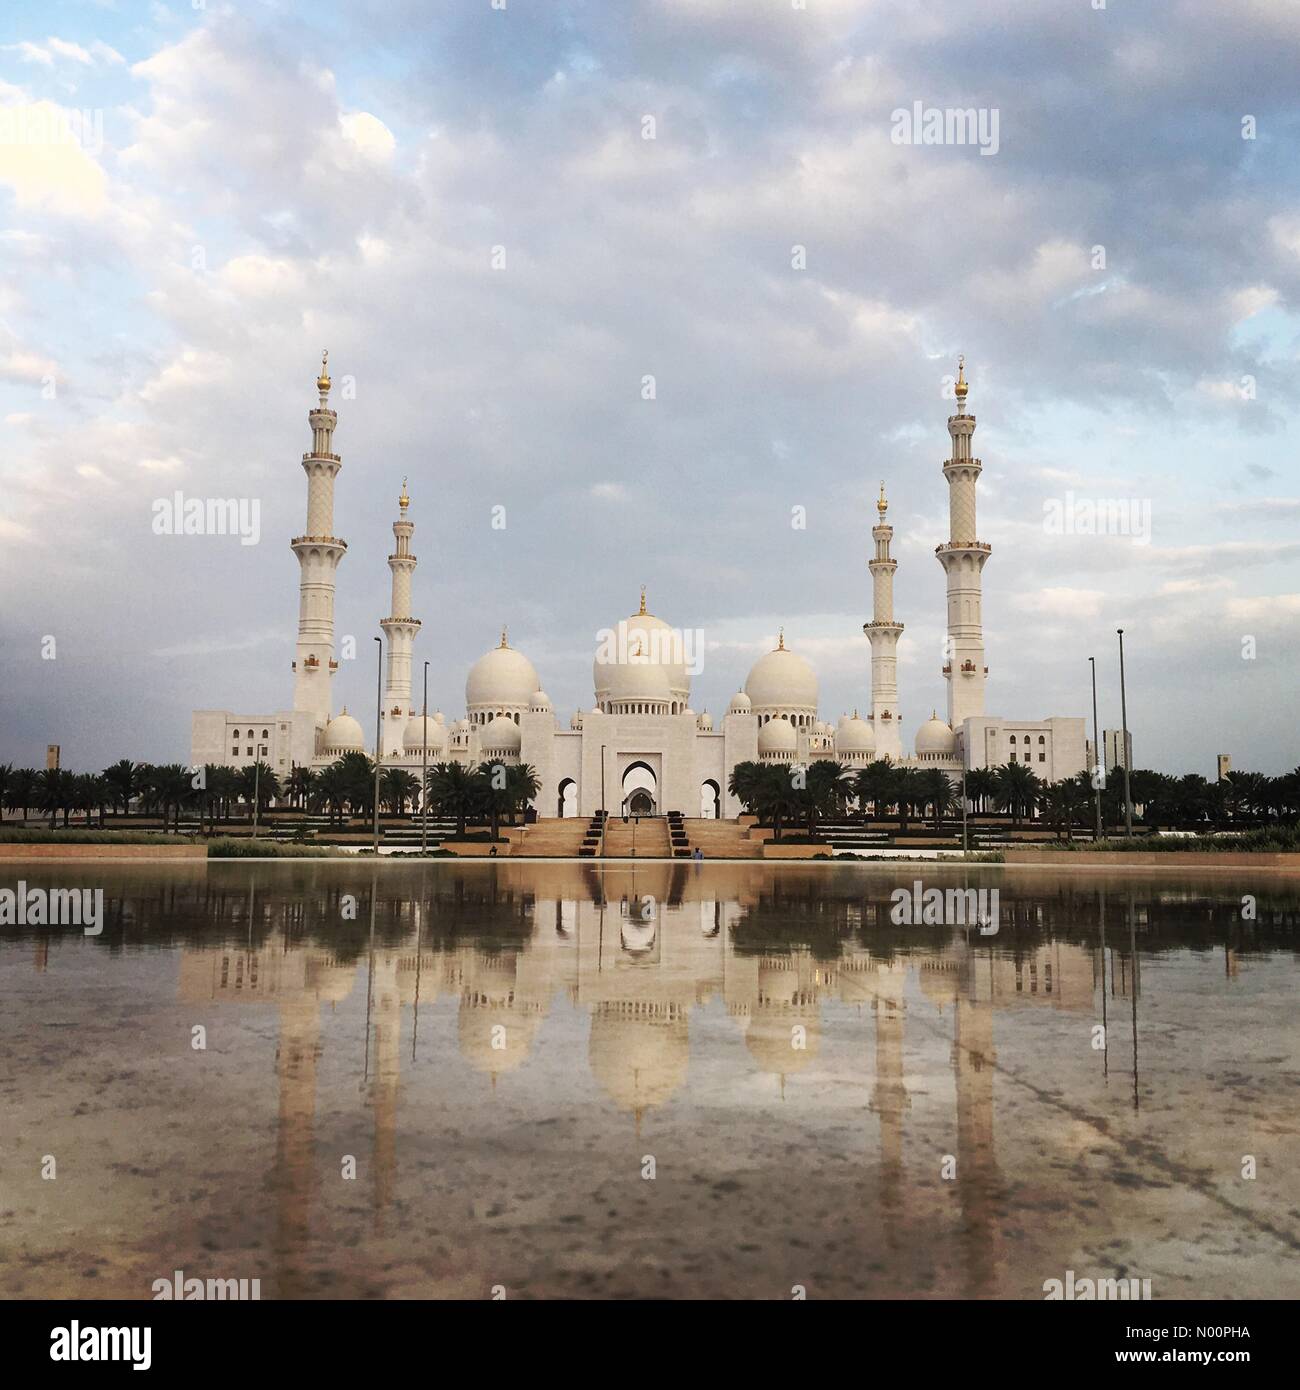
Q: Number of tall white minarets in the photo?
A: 4